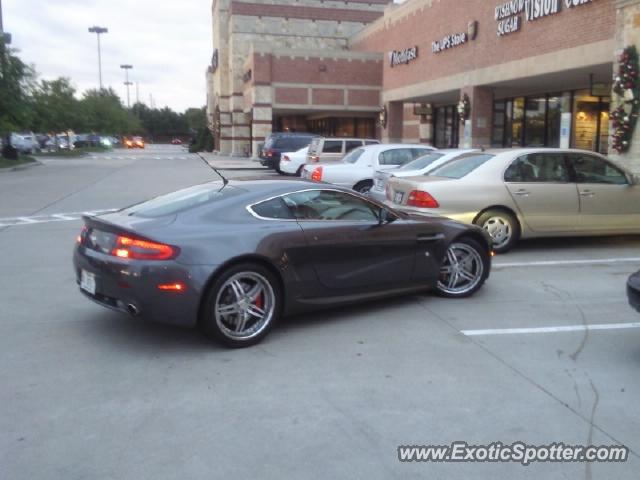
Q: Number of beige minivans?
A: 1